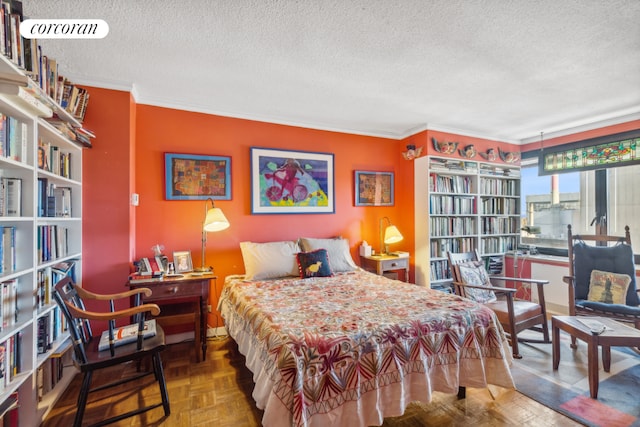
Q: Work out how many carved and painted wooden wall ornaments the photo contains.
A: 5